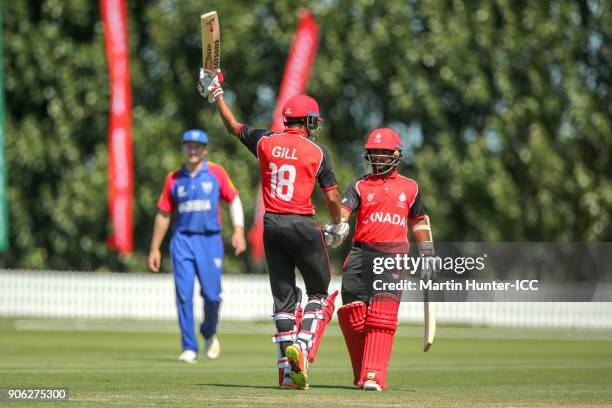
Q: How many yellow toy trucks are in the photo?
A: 0